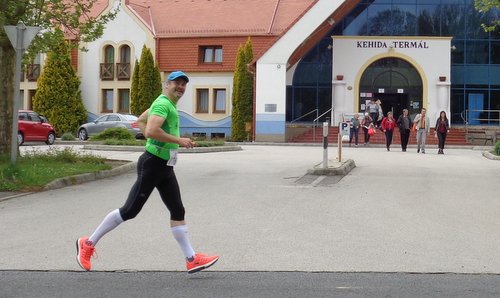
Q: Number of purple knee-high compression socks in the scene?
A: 2